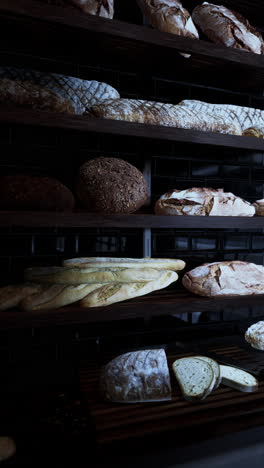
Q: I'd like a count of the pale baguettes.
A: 5